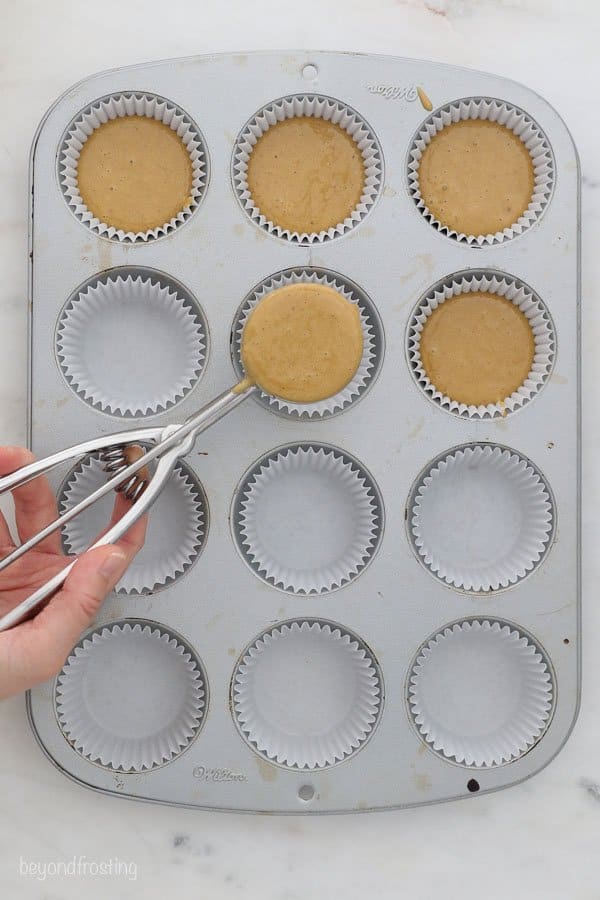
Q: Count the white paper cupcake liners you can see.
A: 12